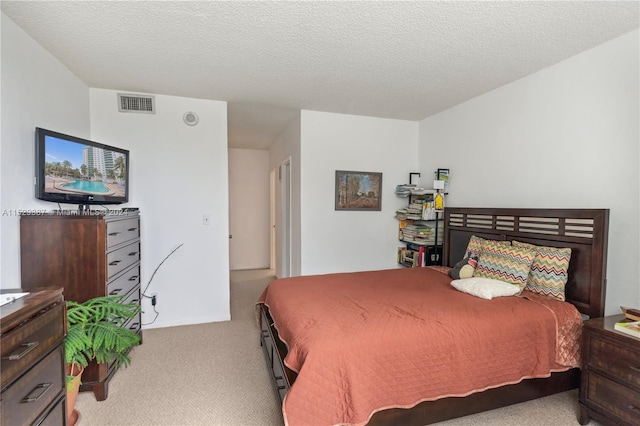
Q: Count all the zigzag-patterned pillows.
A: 3